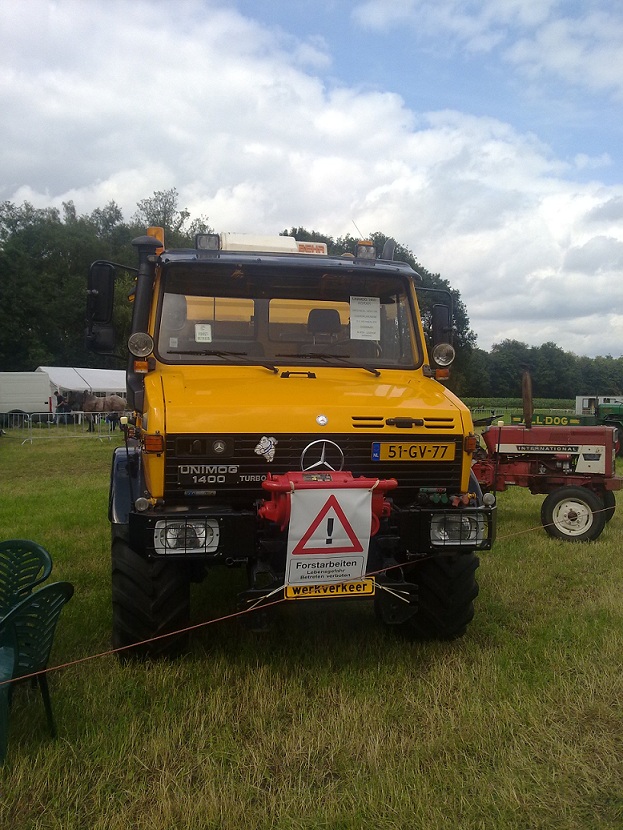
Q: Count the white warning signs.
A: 1